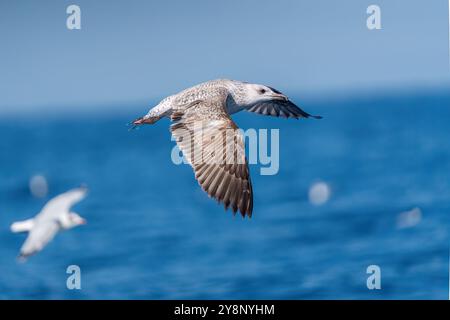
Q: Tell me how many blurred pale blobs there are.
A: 3